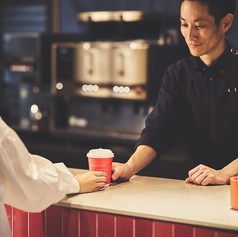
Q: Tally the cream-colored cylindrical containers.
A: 2